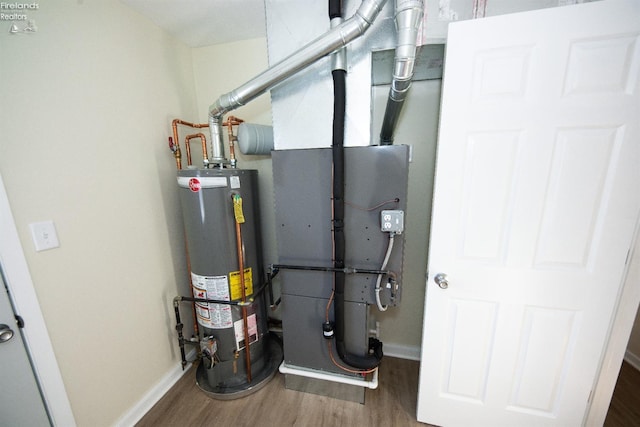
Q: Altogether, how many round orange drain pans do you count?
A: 0